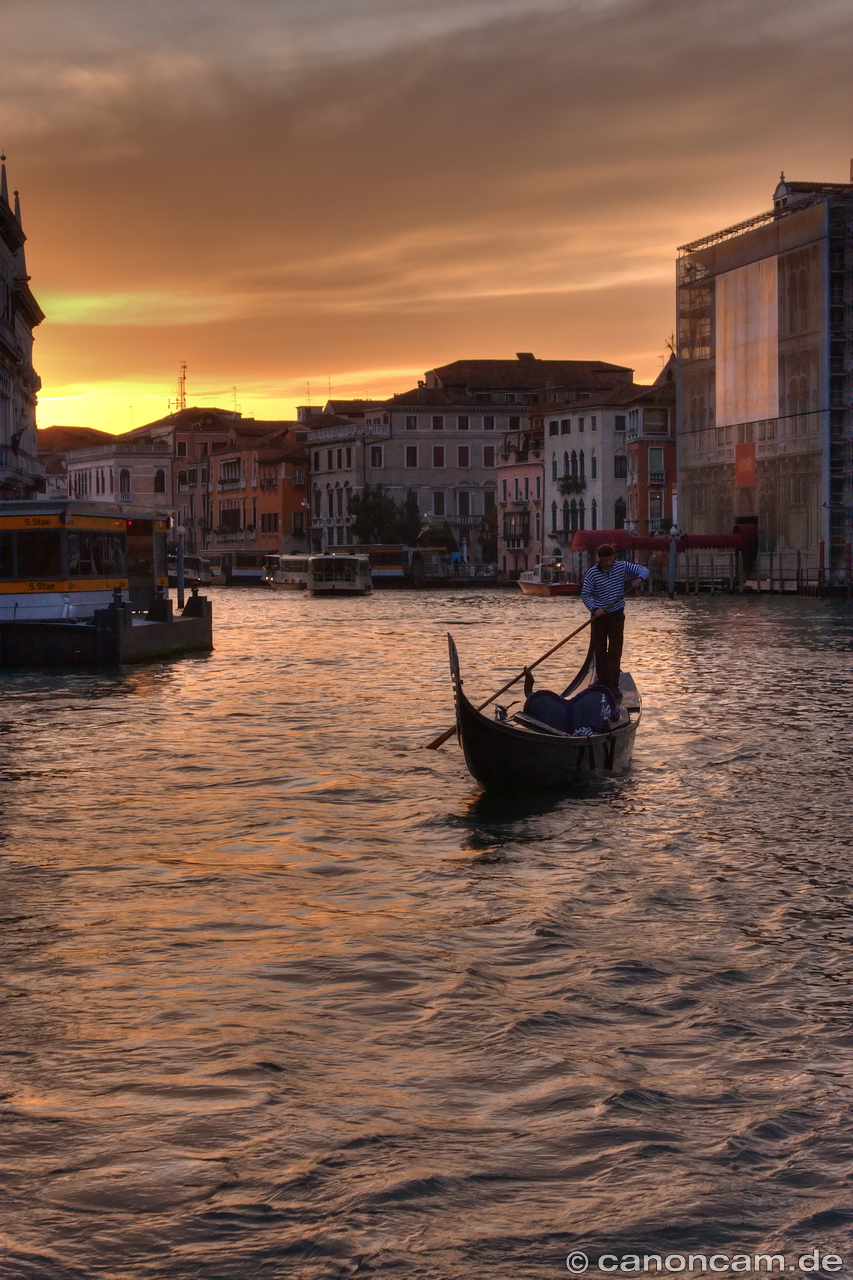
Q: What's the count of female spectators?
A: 0